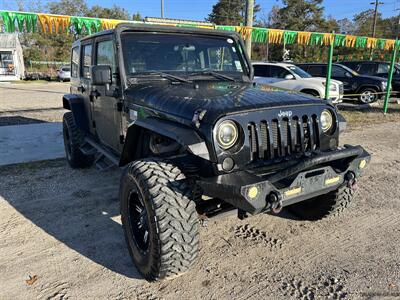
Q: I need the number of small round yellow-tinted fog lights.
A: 2